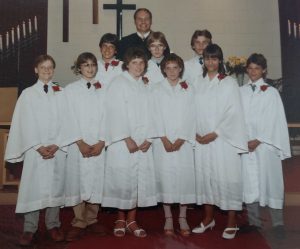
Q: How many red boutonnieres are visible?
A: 7